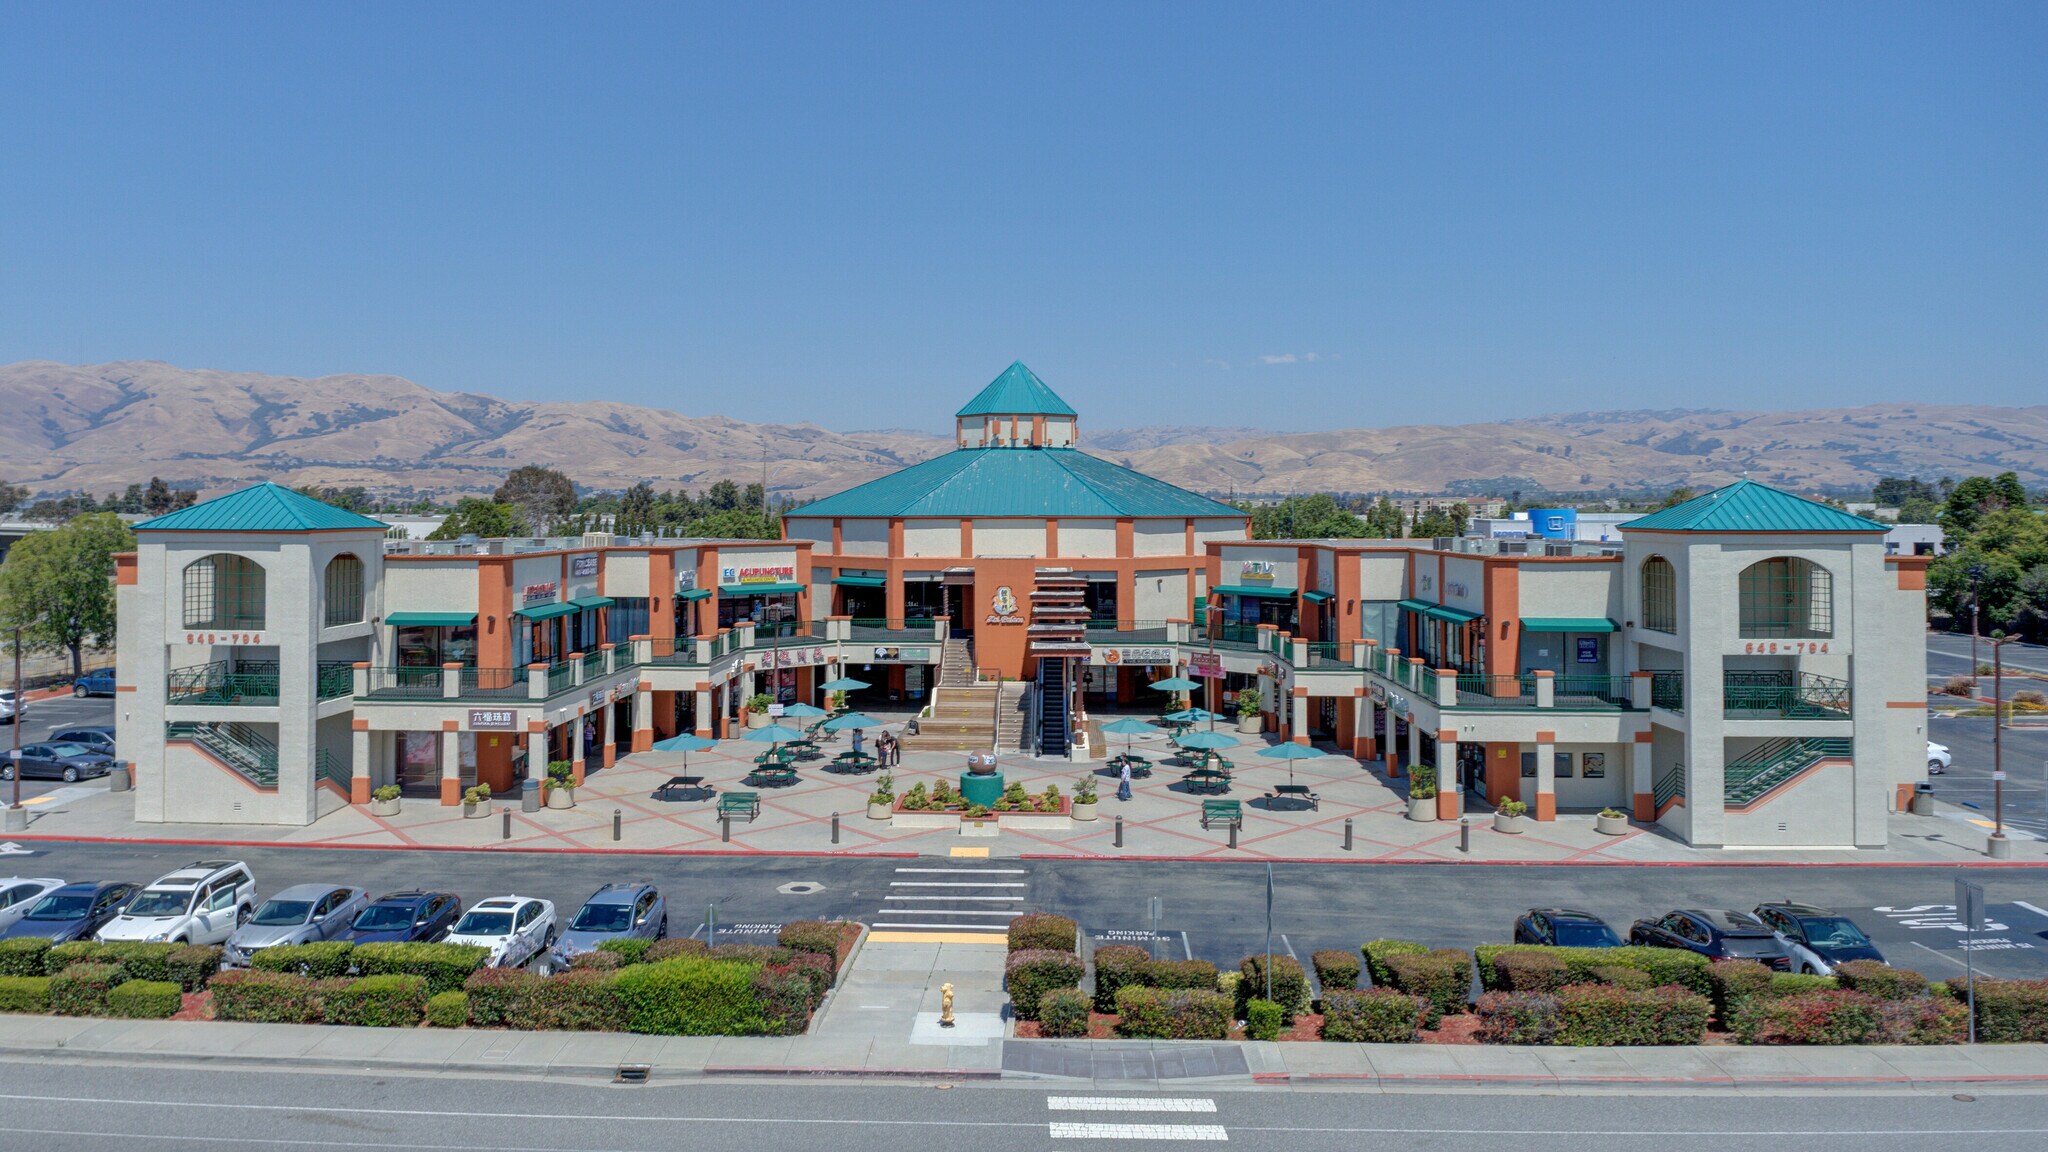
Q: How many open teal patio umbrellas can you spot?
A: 10